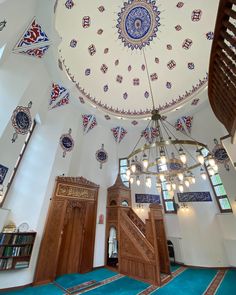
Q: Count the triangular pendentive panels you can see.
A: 6